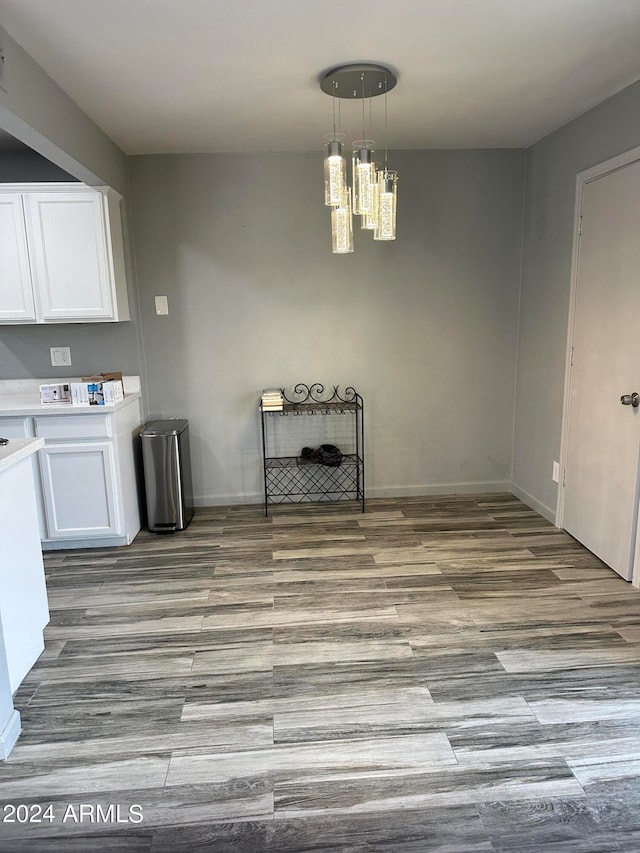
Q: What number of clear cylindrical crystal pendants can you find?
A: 5